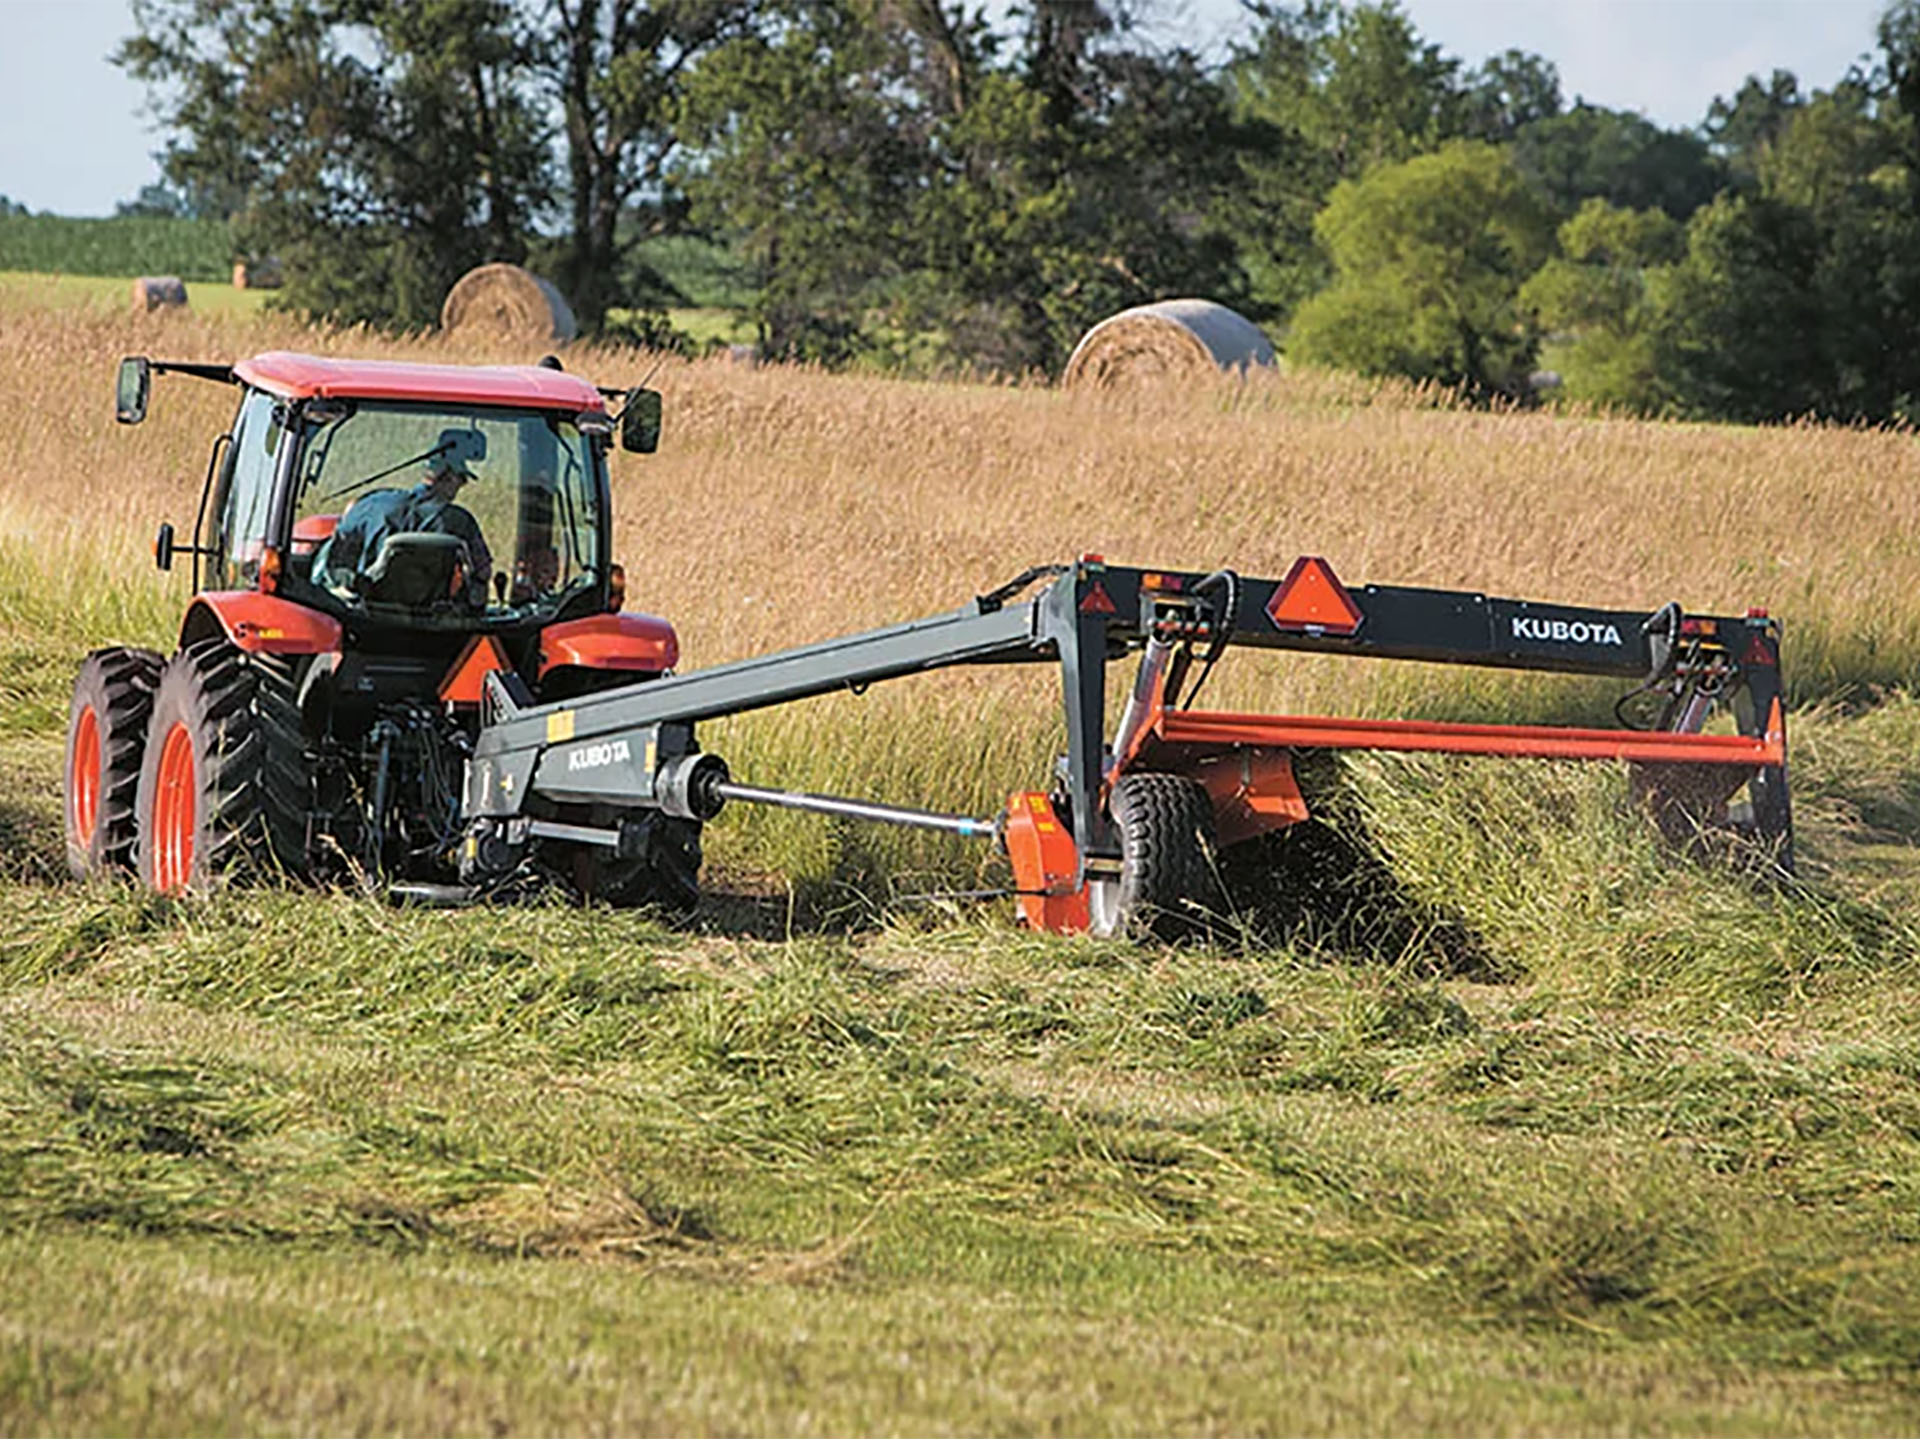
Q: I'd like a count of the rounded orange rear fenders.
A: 2